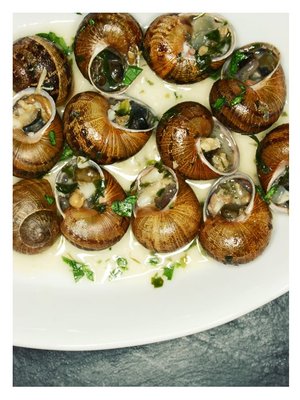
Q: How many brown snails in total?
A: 12